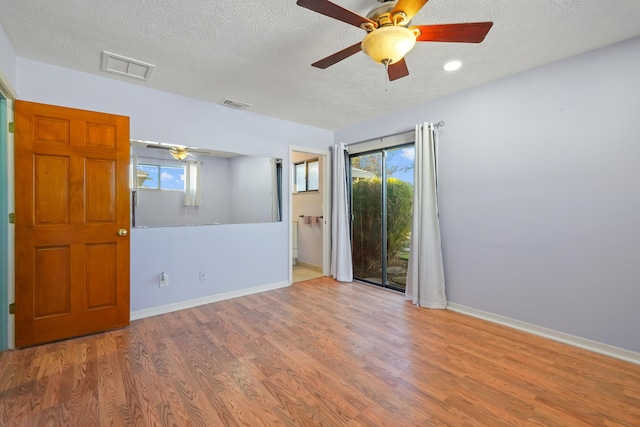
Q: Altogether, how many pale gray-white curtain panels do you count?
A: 2